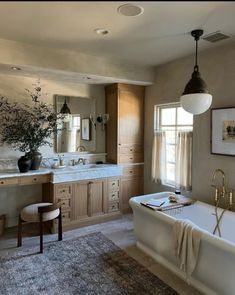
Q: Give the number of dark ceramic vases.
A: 2